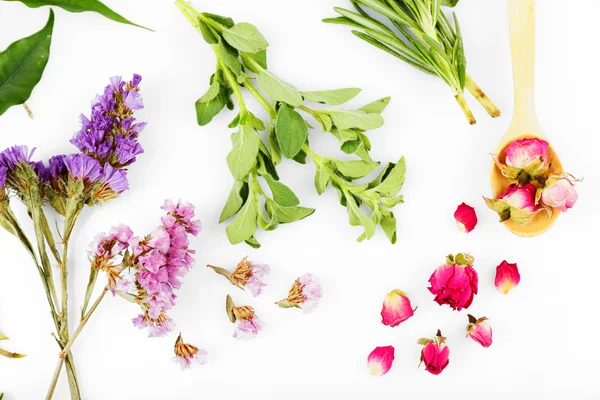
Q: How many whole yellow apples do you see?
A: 0